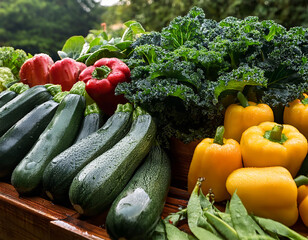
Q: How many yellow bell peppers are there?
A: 6